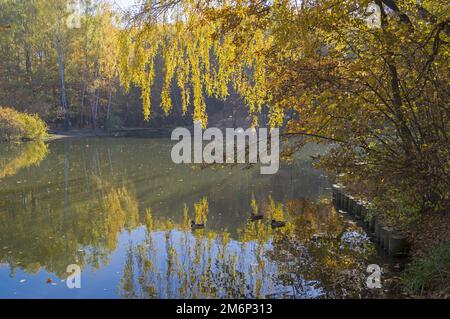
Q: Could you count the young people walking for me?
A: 0